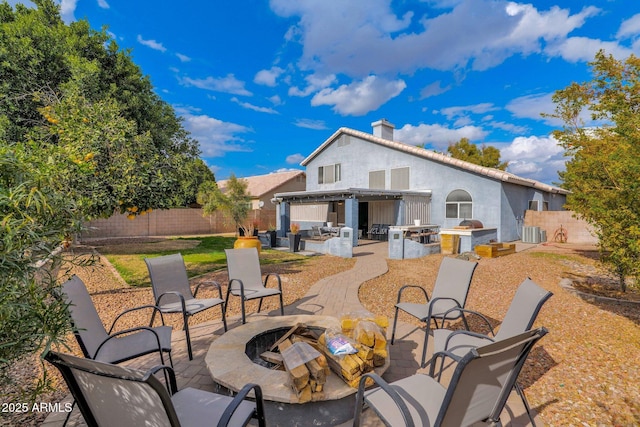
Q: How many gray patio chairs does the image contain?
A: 7